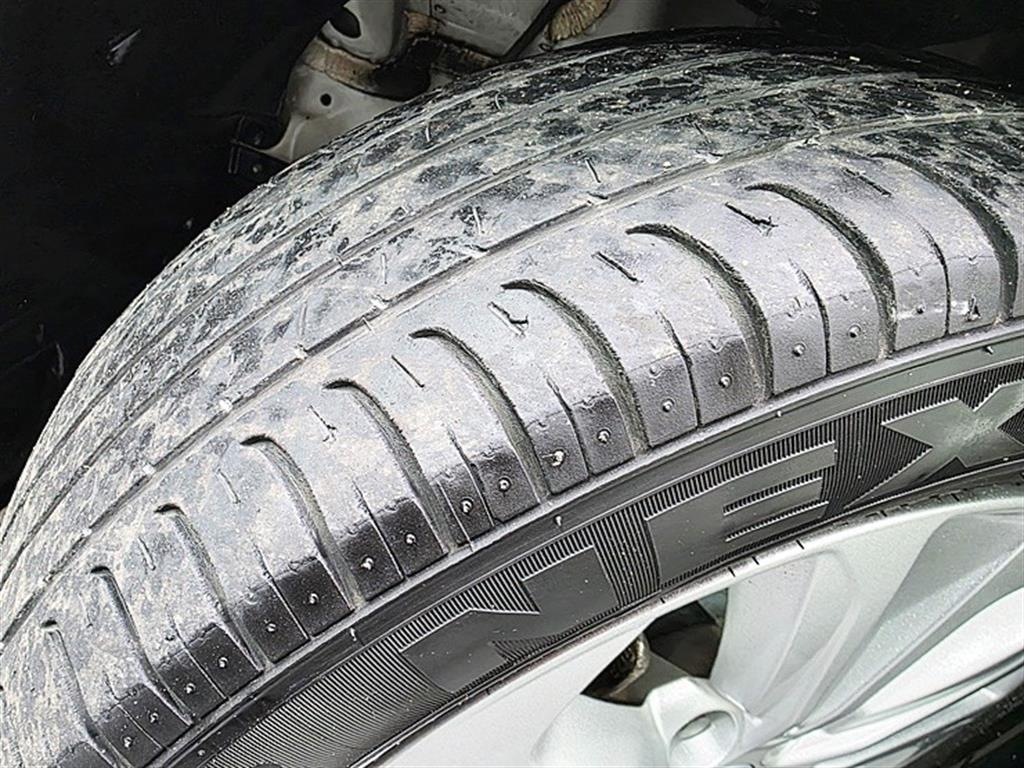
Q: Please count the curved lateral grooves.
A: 10